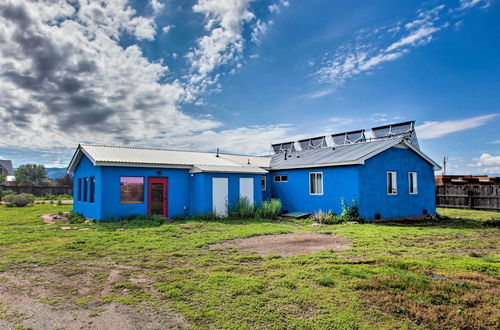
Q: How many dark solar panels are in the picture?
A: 4